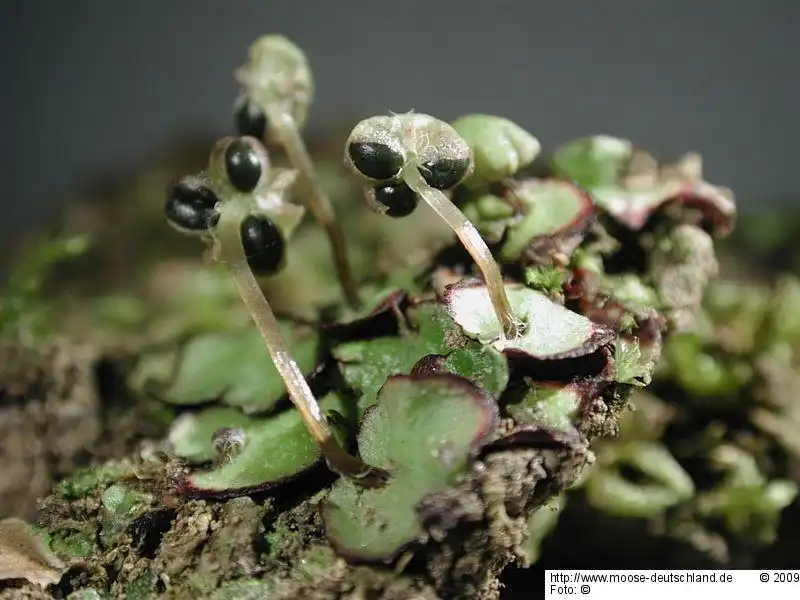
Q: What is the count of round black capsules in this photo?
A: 7